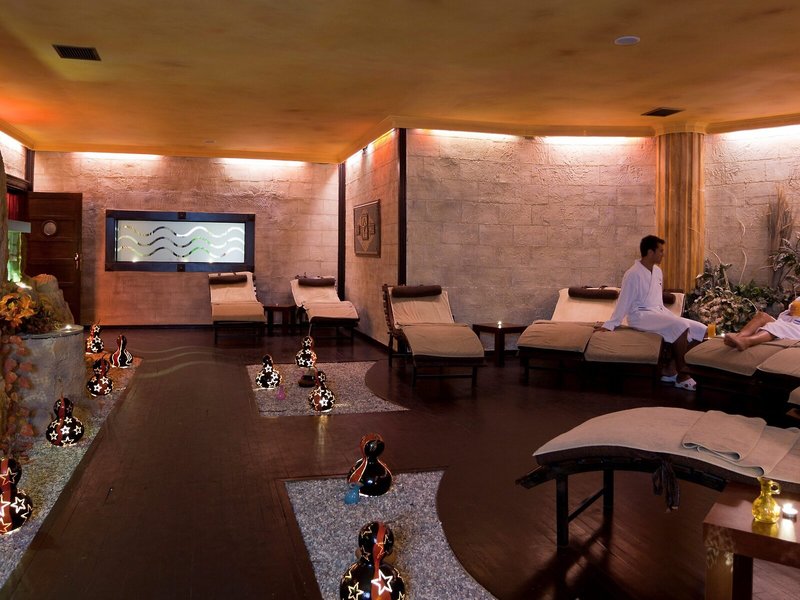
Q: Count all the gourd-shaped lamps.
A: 10